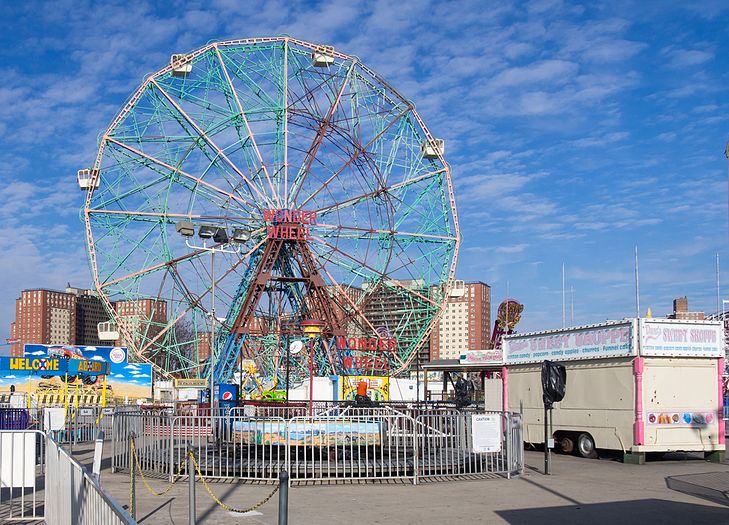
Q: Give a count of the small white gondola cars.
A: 6